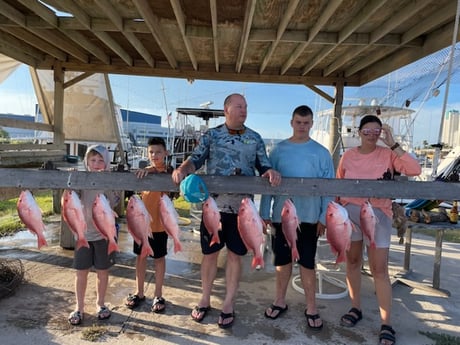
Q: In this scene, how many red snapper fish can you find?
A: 10